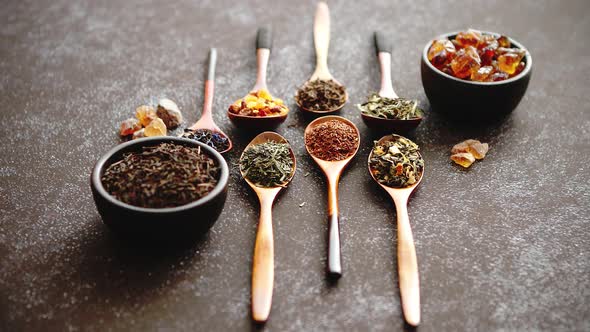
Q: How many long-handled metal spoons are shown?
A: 0